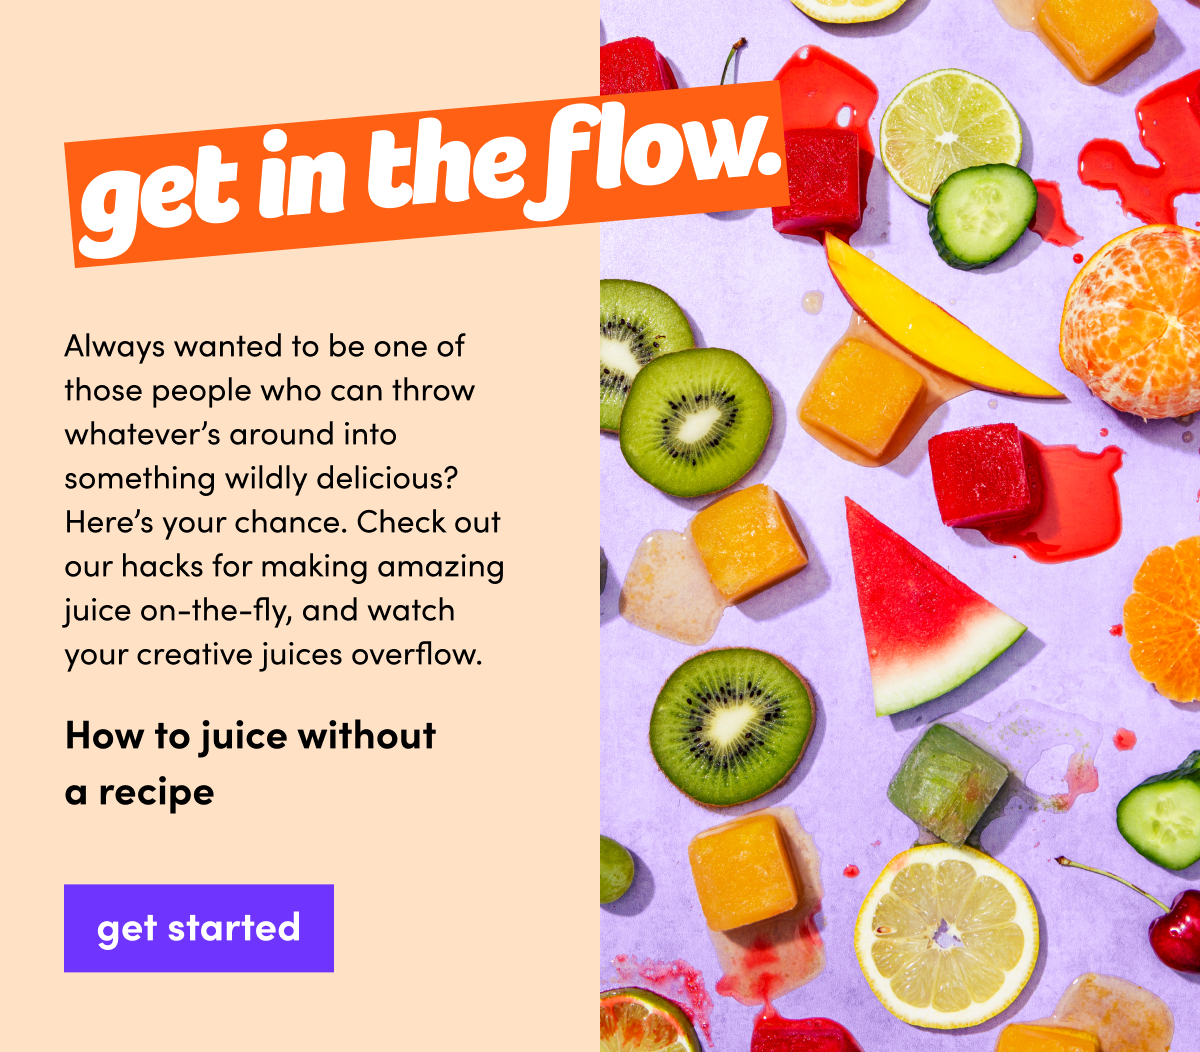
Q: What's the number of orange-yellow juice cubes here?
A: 5